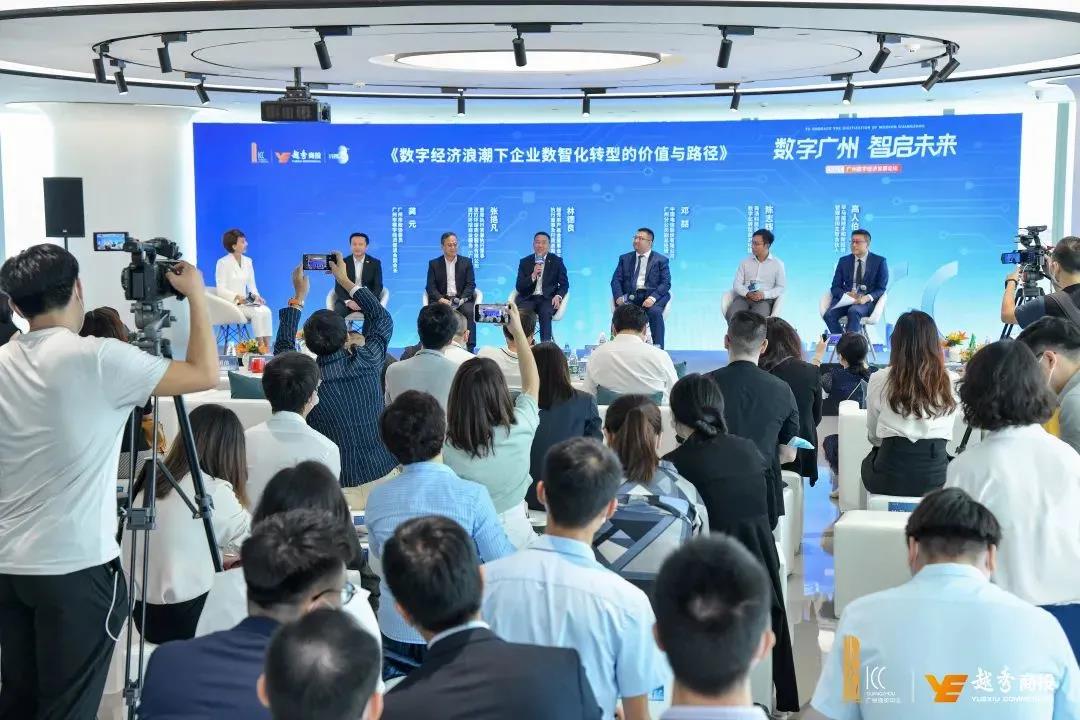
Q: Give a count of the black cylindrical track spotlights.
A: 14